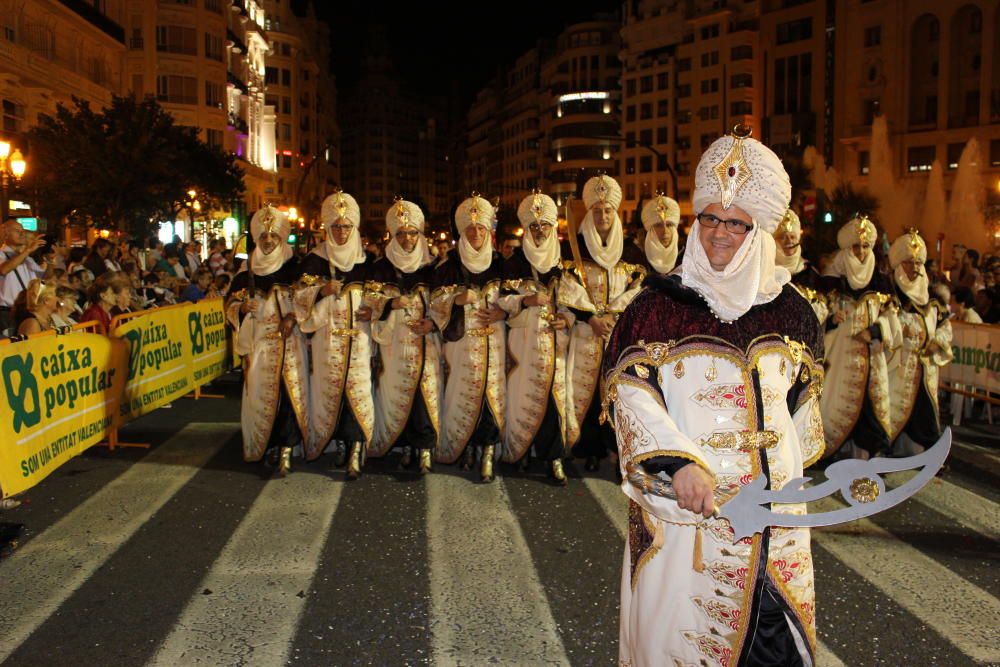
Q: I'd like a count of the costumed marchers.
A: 11